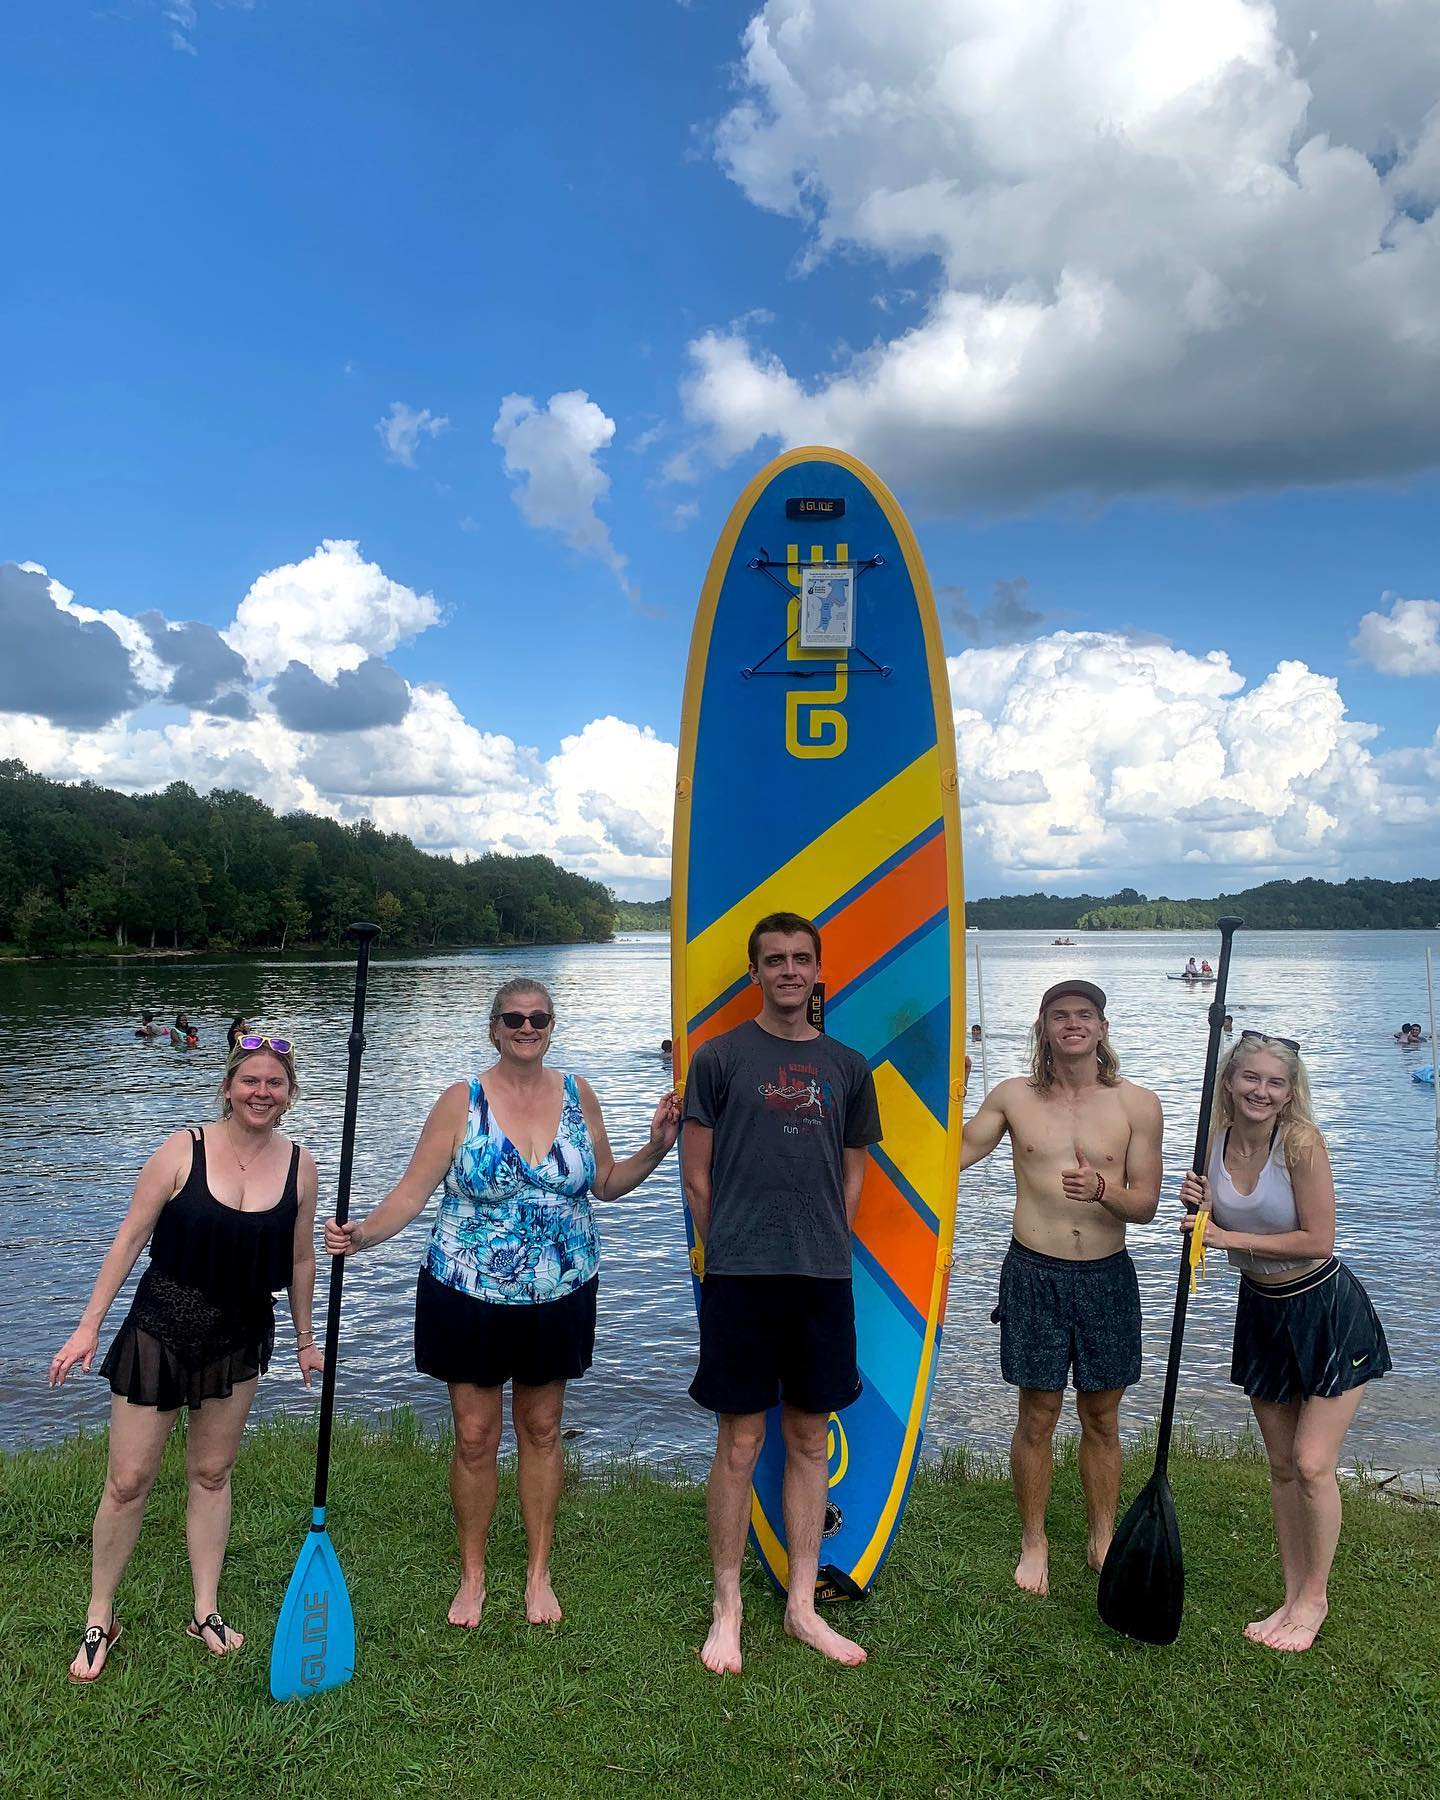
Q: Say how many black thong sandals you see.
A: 2